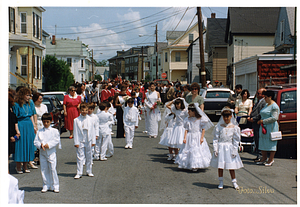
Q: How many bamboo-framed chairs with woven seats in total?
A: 0